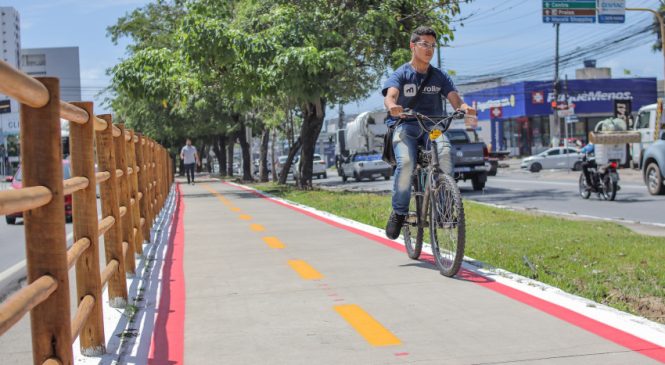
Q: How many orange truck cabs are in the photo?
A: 0